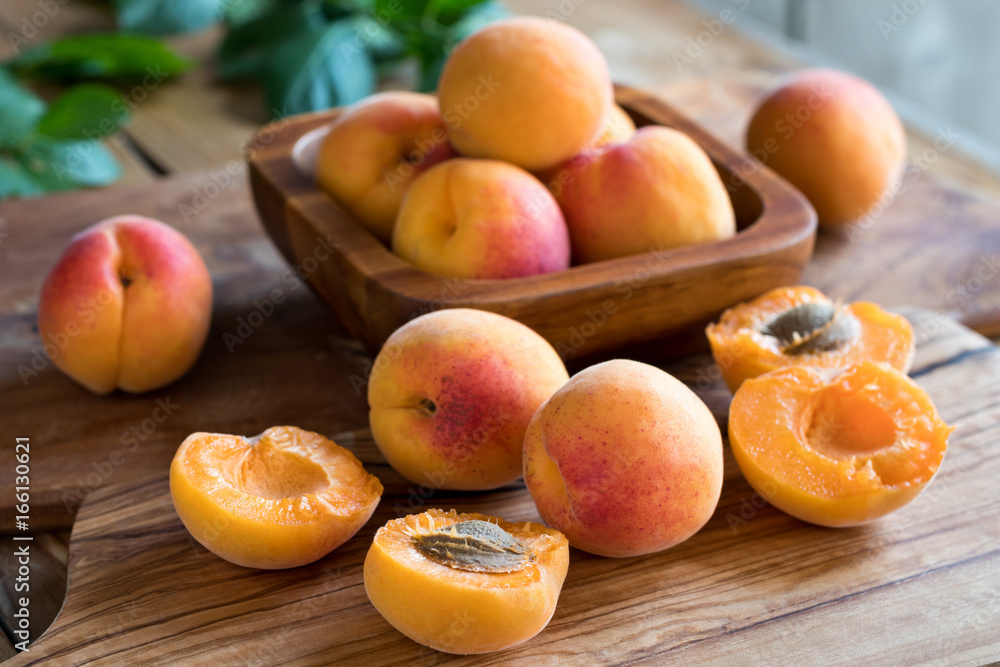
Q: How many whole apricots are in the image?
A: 9